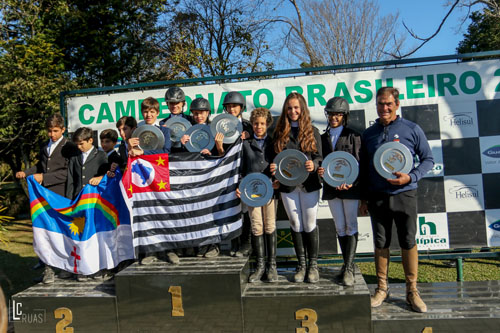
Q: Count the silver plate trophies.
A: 8